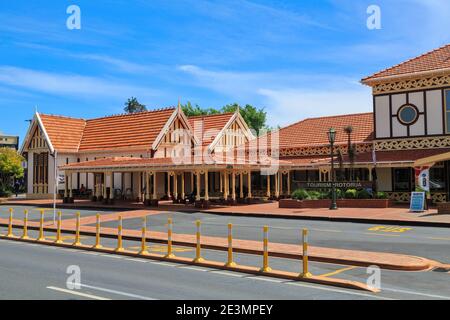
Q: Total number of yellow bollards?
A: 13